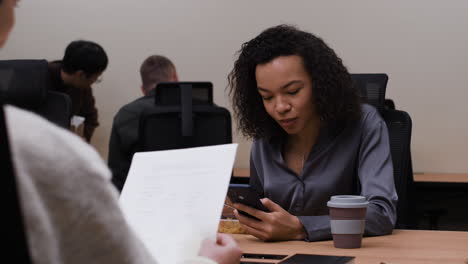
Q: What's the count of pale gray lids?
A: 1